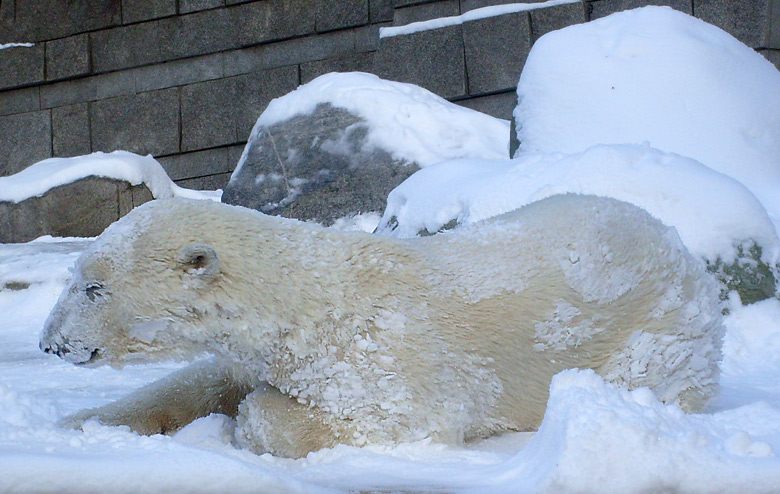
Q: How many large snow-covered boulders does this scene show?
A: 4